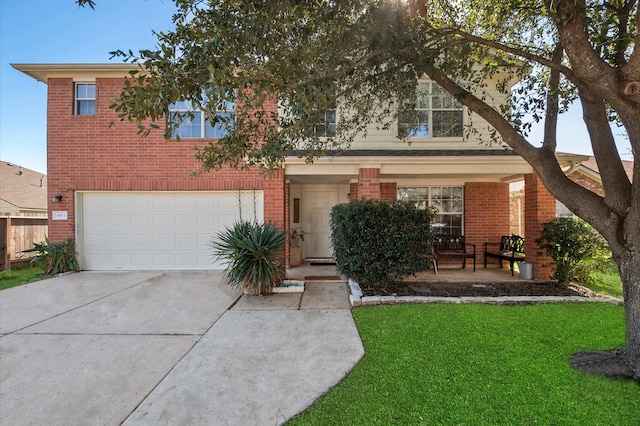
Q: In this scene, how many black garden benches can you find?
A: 2